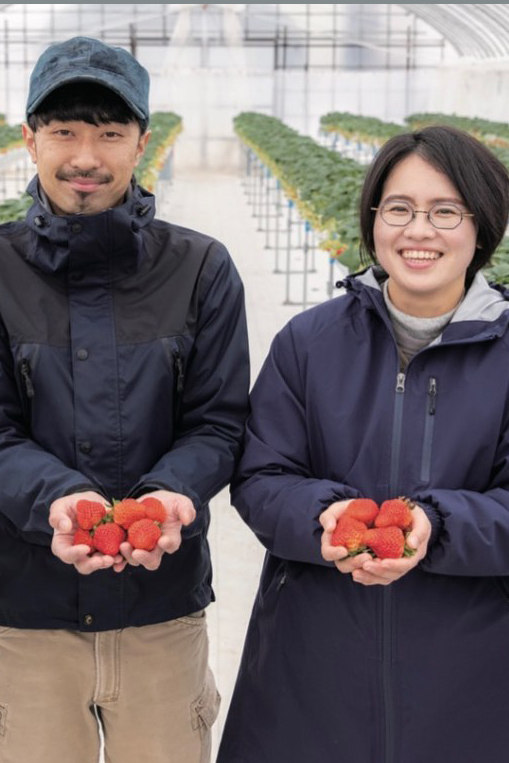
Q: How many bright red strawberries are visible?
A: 10